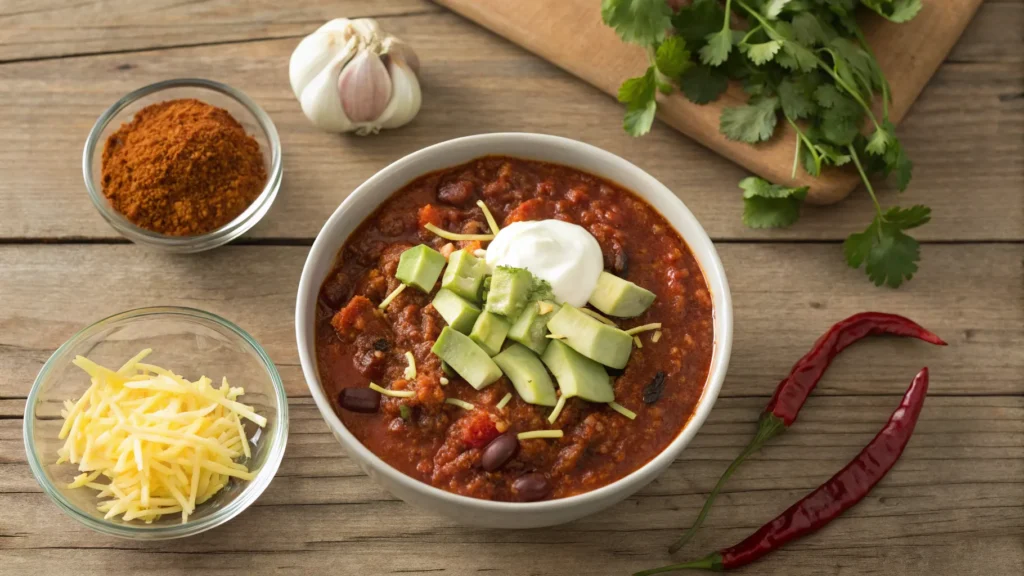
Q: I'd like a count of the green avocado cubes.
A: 11